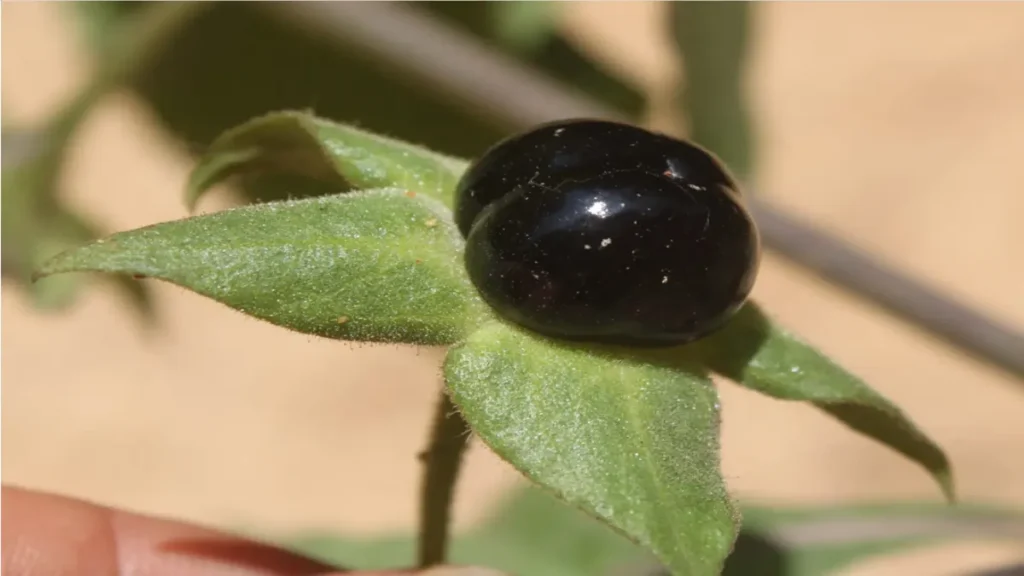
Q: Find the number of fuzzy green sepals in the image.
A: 4